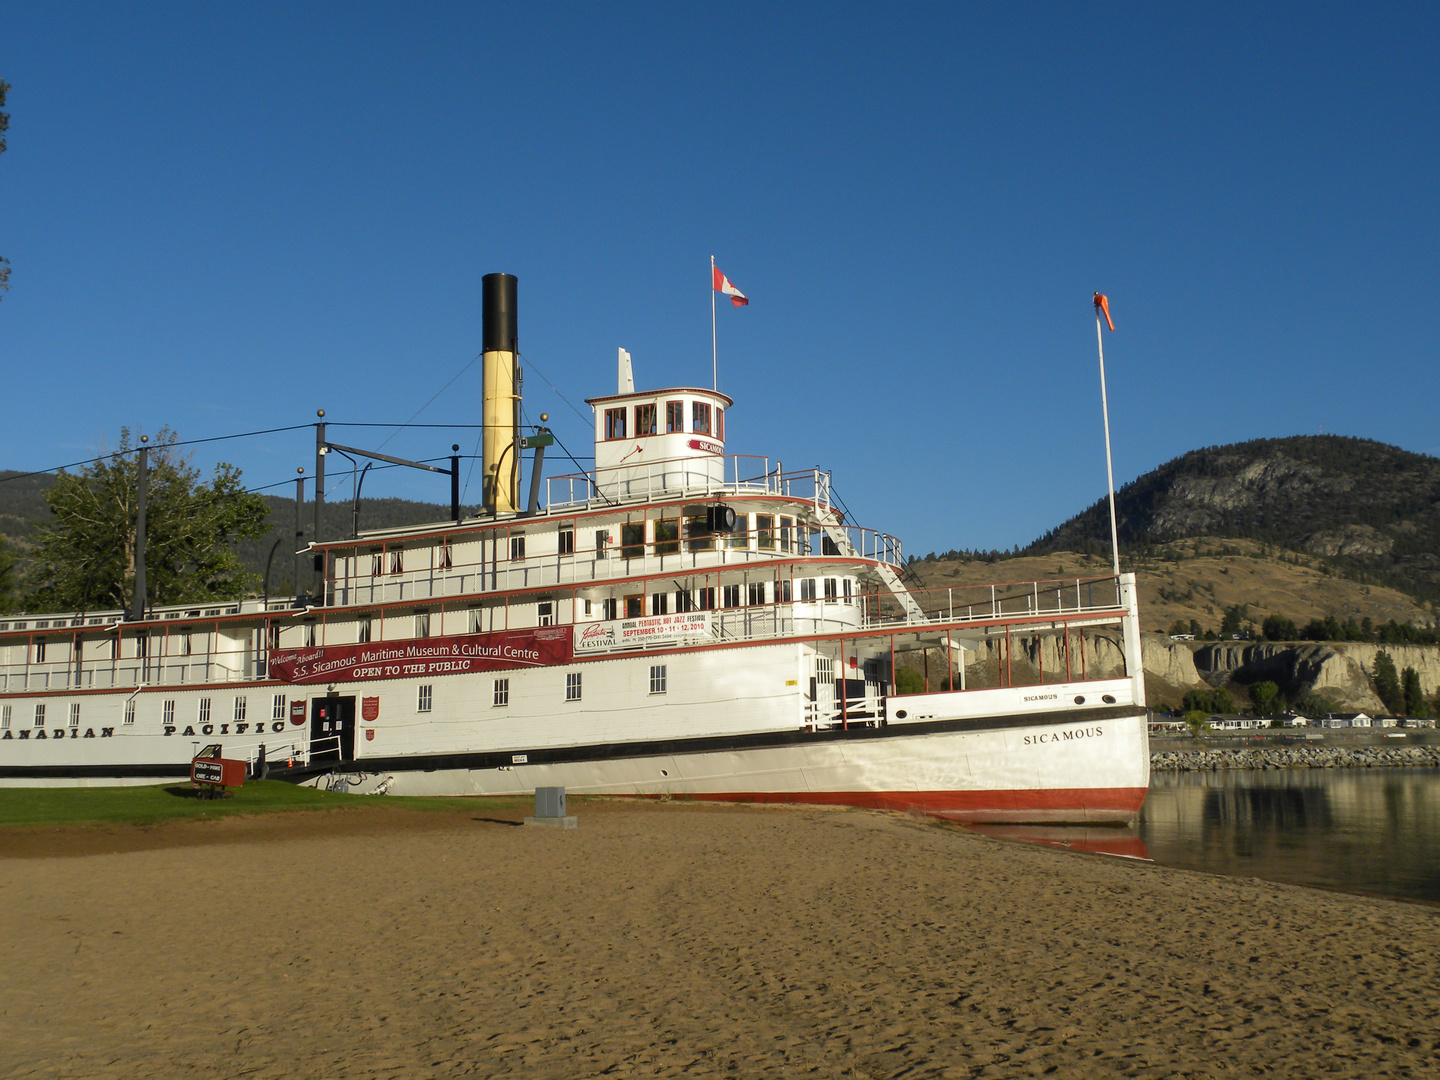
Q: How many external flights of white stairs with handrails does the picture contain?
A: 2